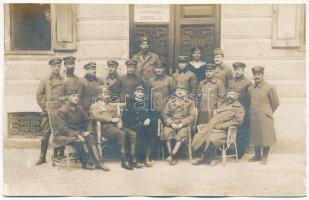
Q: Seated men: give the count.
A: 5